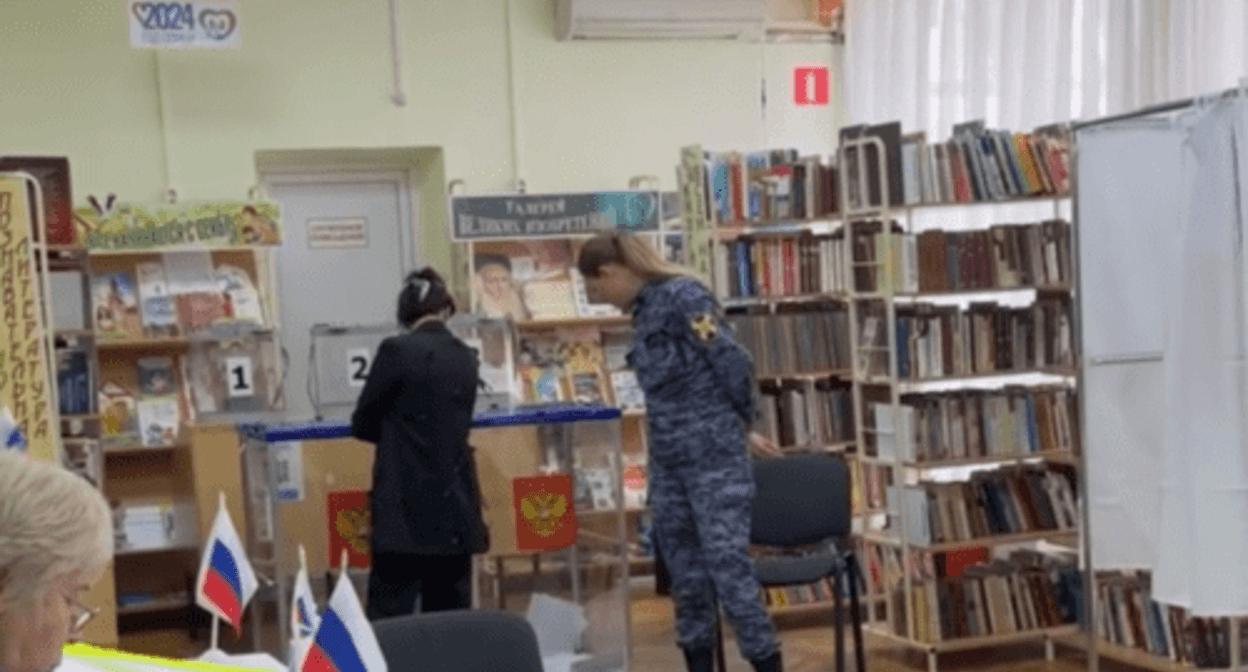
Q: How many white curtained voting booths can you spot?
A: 1